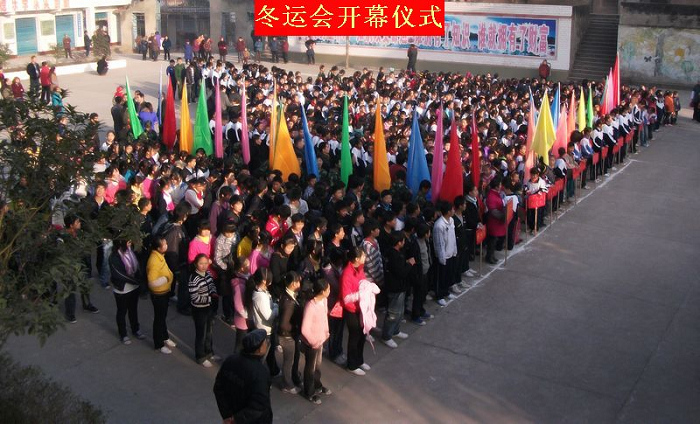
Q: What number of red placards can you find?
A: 14